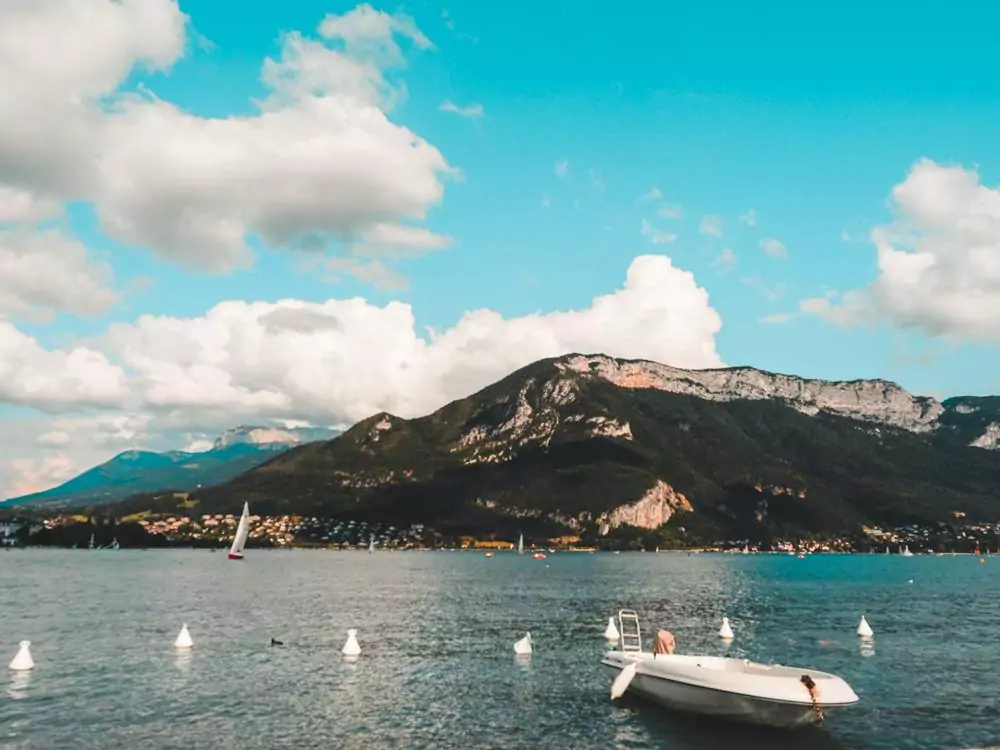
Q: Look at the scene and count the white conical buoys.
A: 7